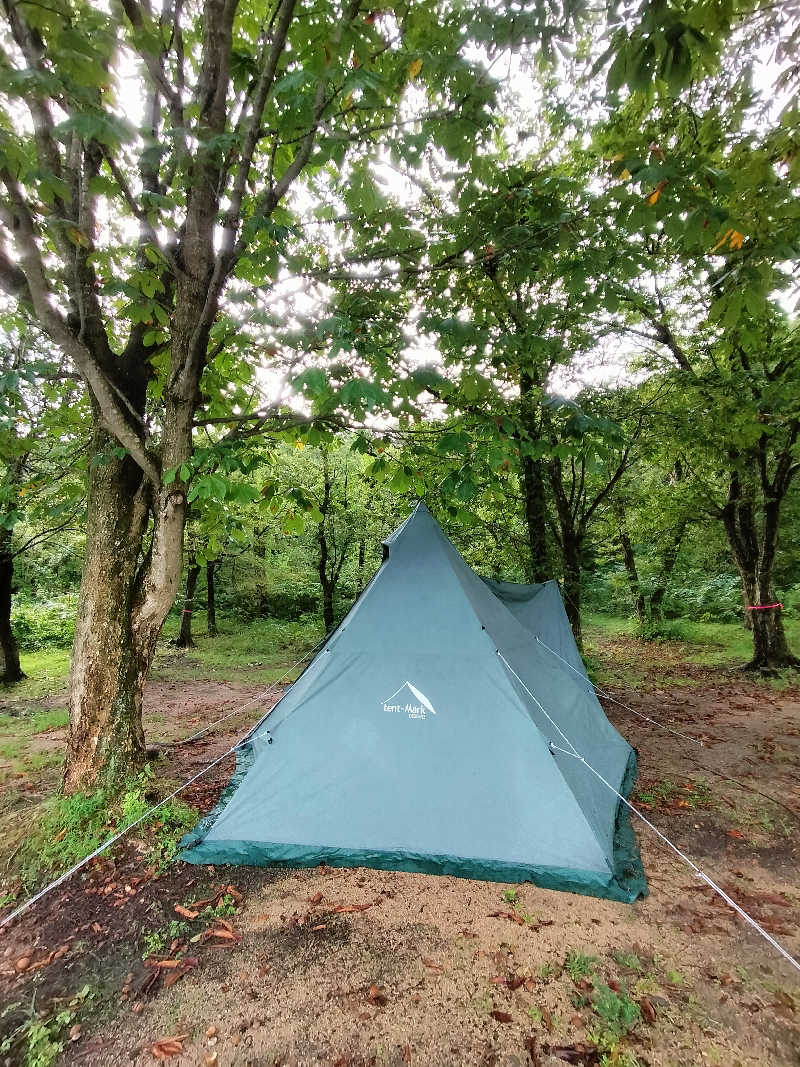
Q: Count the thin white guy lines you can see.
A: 4